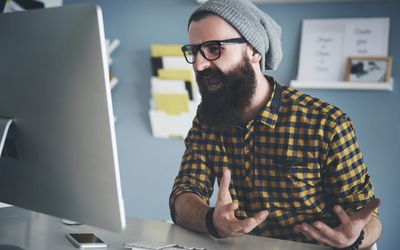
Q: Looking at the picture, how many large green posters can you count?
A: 0